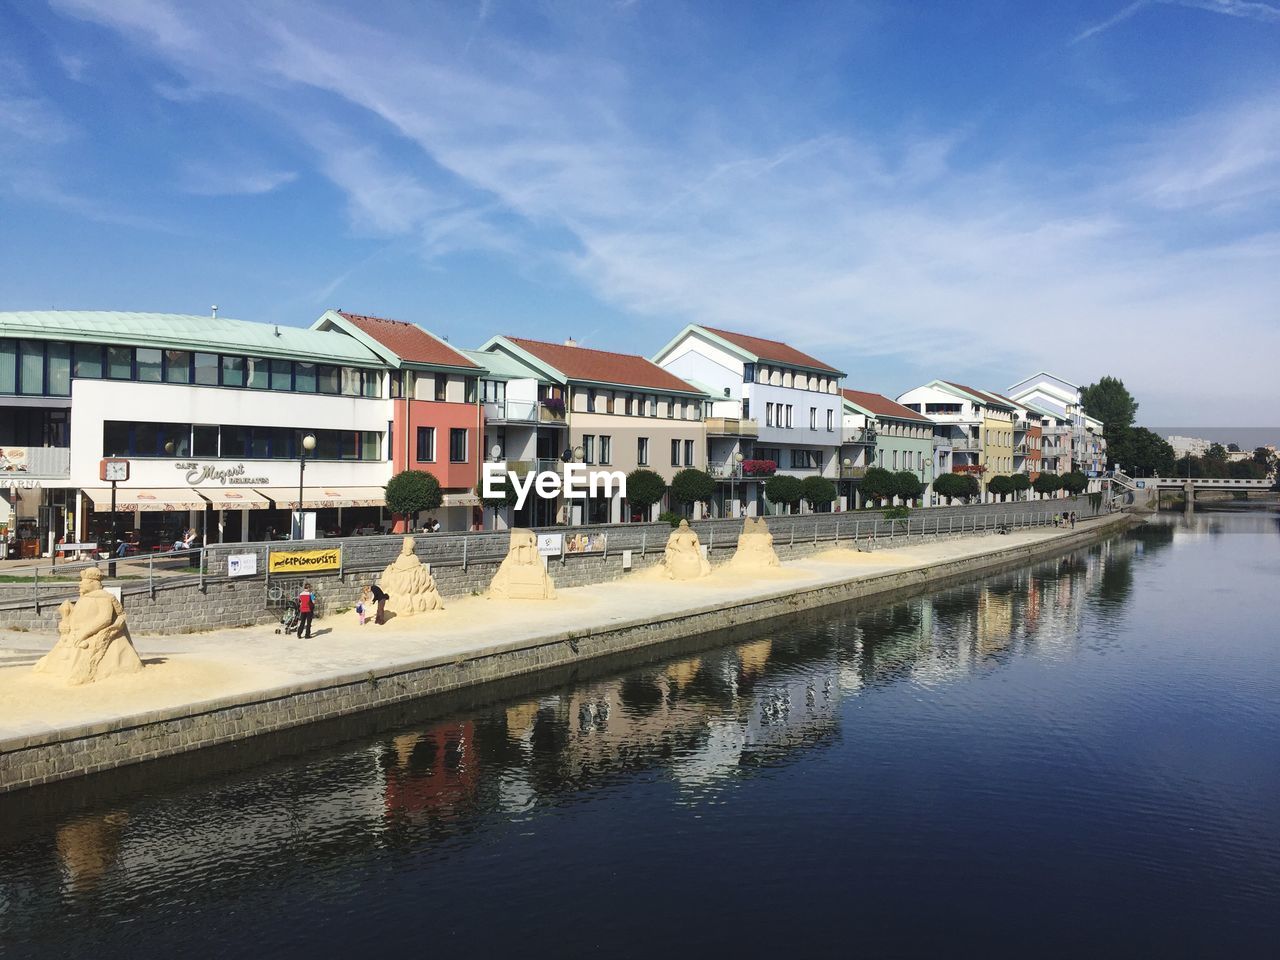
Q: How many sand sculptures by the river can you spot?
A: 5